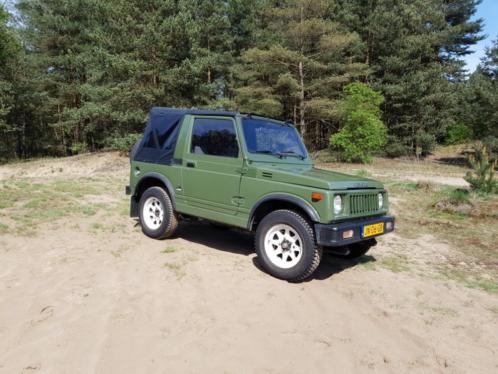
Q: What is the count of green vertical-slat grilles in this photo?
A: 1